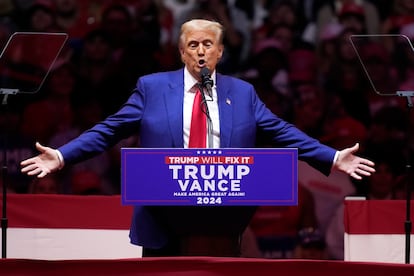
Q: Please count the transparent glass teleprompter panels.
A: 2